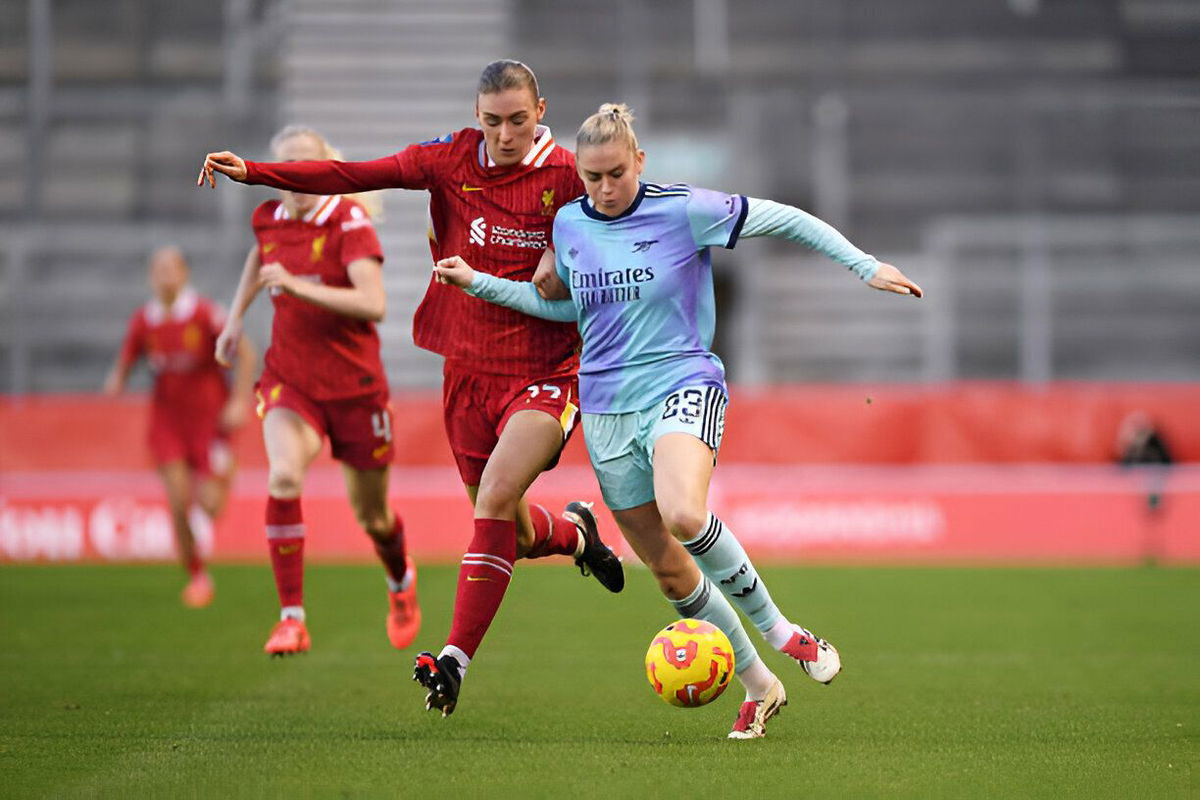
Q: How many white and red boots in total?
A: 2